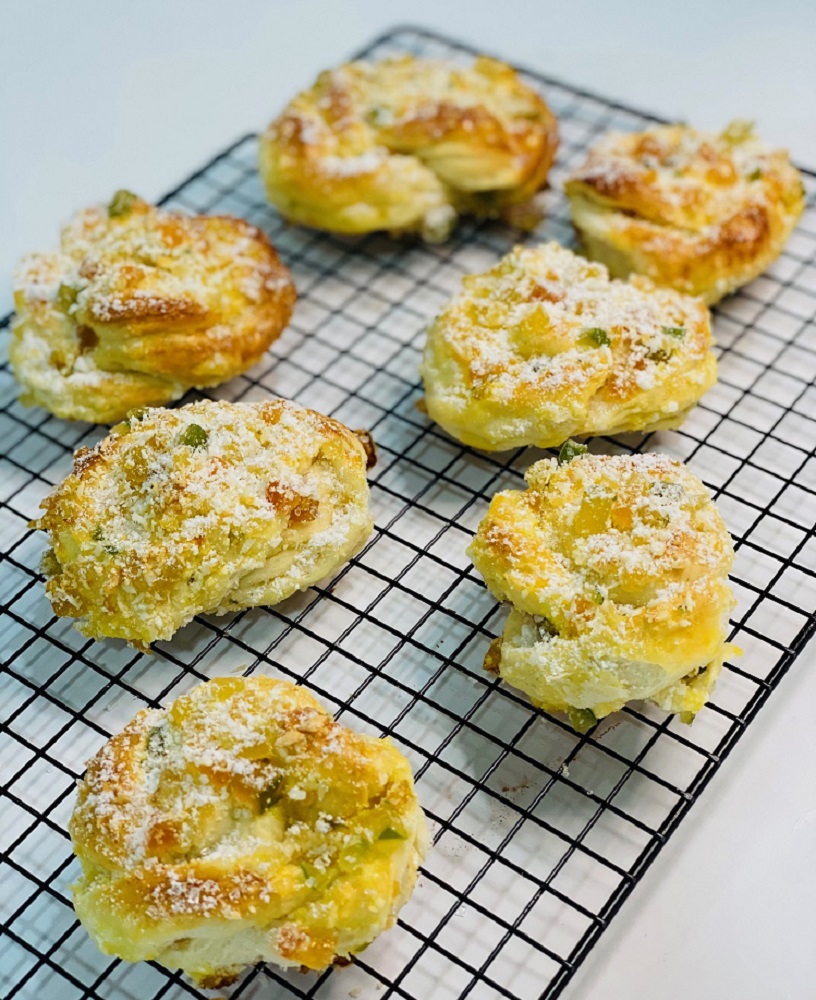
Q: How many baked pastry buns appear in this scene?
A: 7